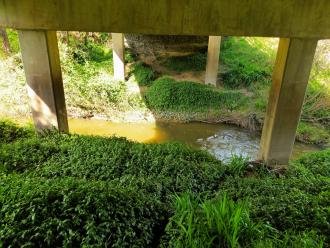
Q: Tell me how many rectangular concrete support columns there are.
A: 4